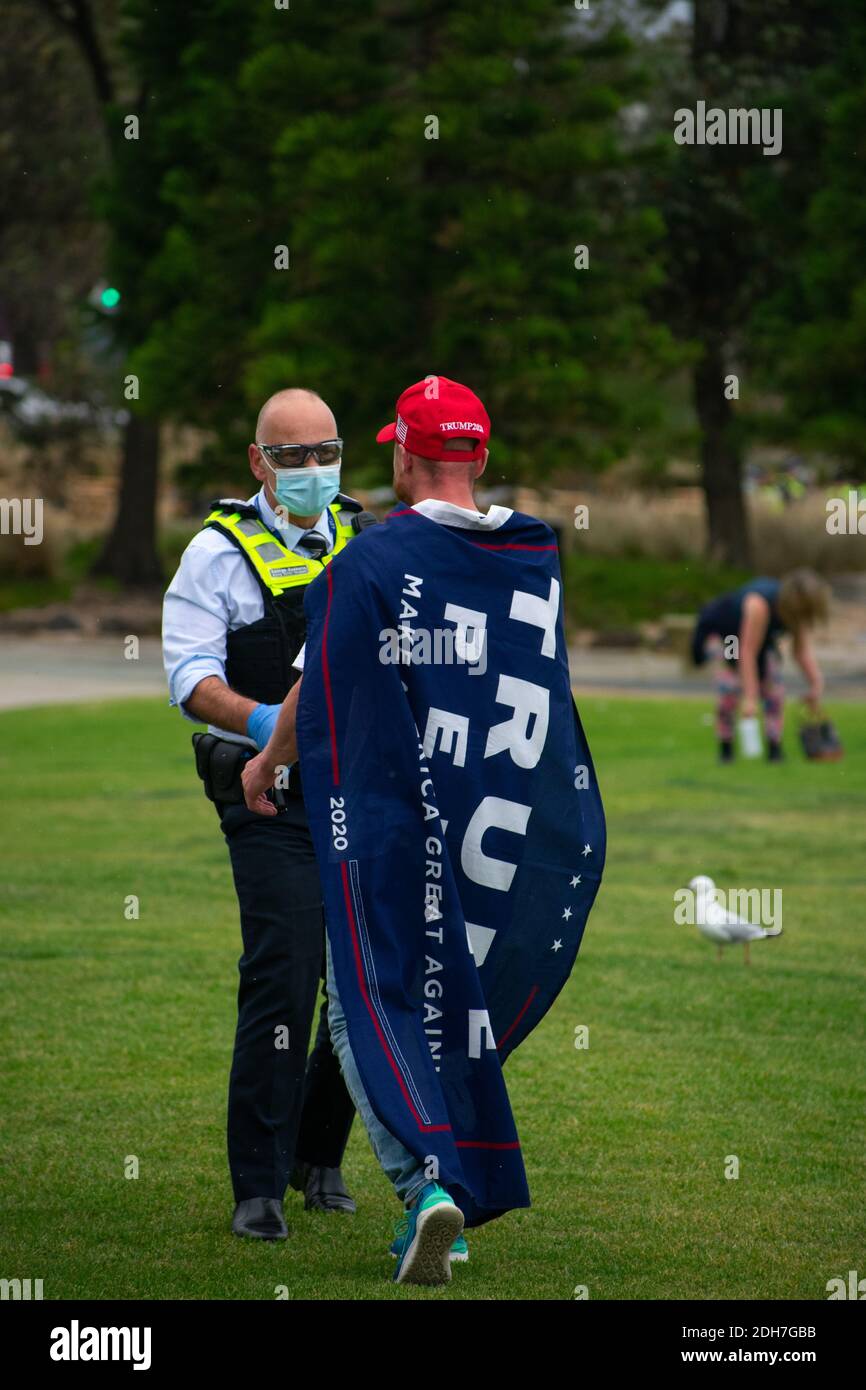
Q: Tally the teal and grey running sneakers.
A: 2